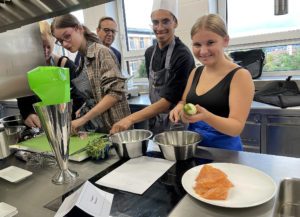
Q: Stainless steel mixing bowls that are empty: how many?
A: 2